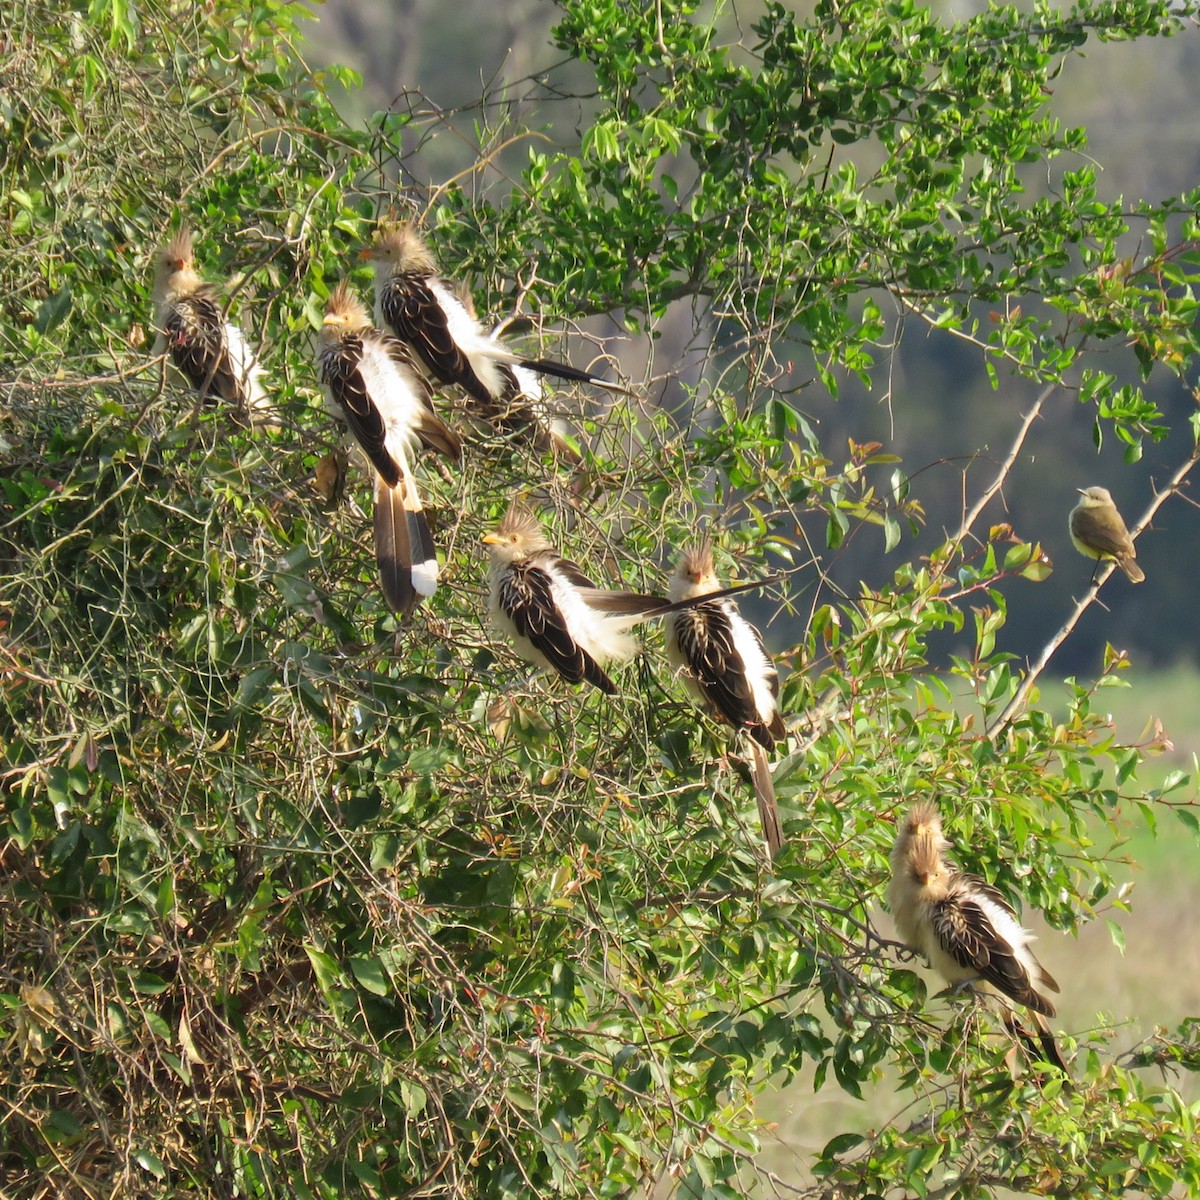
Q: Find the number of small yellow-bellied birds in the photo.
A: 1